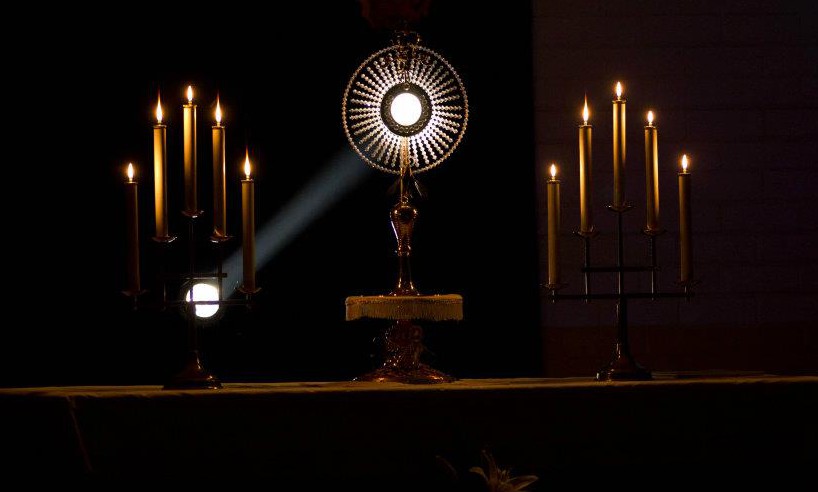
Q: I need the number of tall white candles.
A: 10